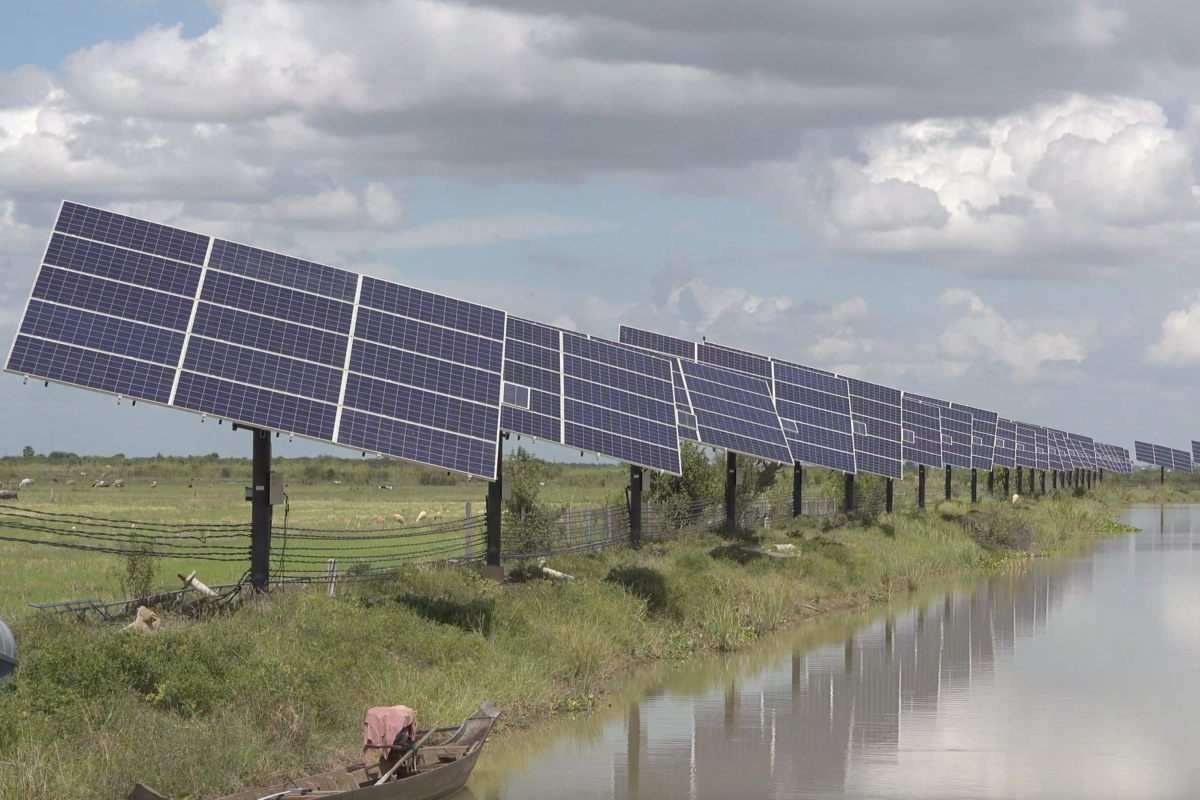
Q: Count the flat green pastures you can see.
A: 1